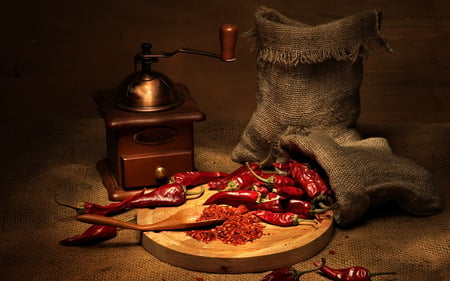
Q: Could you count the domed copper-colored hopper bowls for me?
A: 1